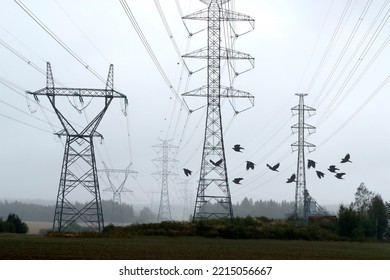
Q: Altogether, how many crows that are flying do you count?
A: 12